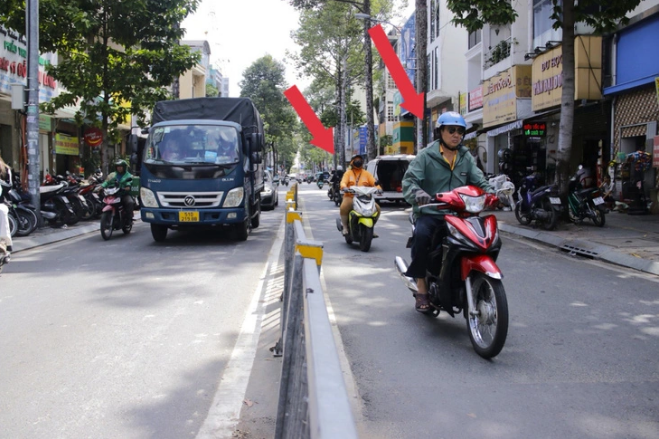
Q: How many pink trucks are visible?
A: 0